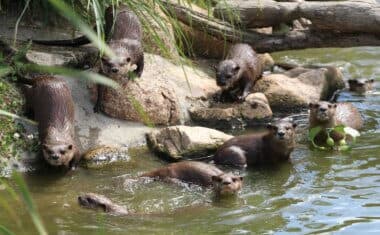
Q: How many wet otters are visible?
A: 8